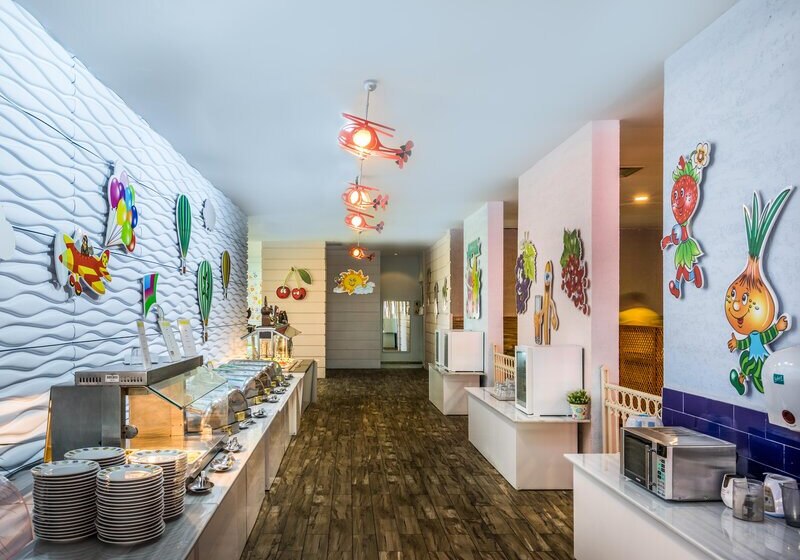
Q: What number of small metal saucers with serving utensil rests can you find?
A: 9